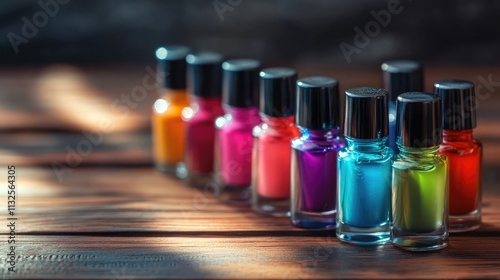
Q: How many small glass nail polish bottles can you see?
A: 9